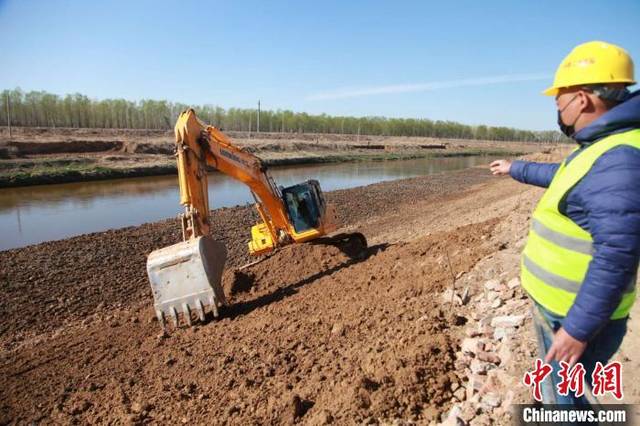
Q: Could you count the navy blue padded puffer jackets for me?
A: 1